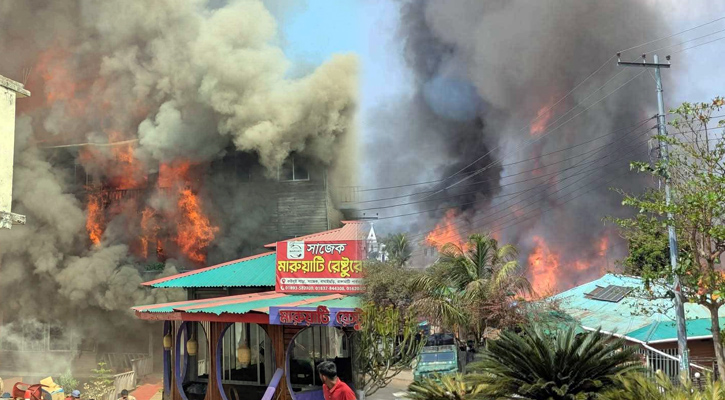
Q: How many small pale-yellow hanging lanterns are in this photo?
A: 3